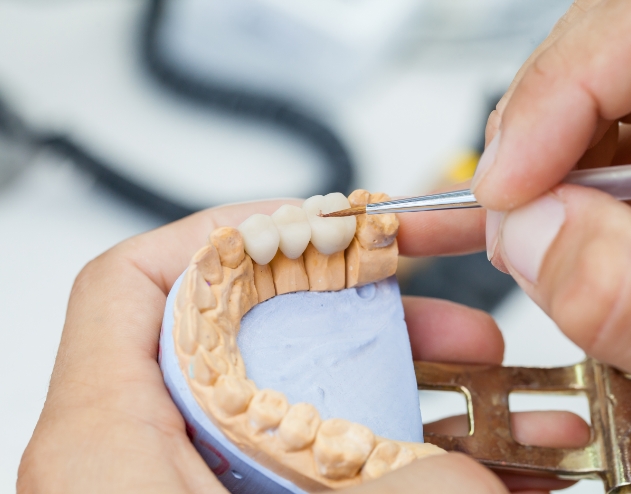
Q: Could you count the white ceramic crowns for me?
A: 3